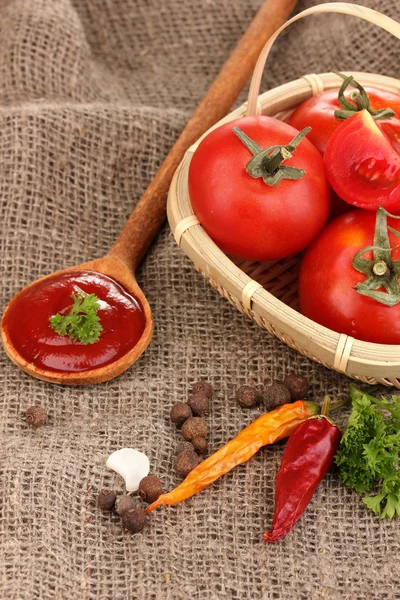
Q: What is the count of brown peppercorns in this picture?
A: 15